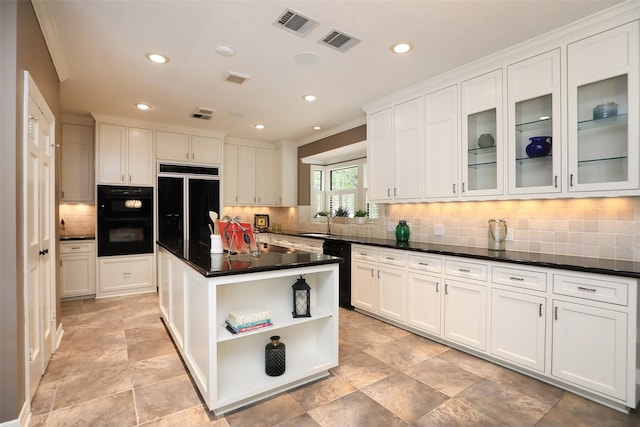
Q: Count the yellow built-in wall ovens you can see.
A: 0